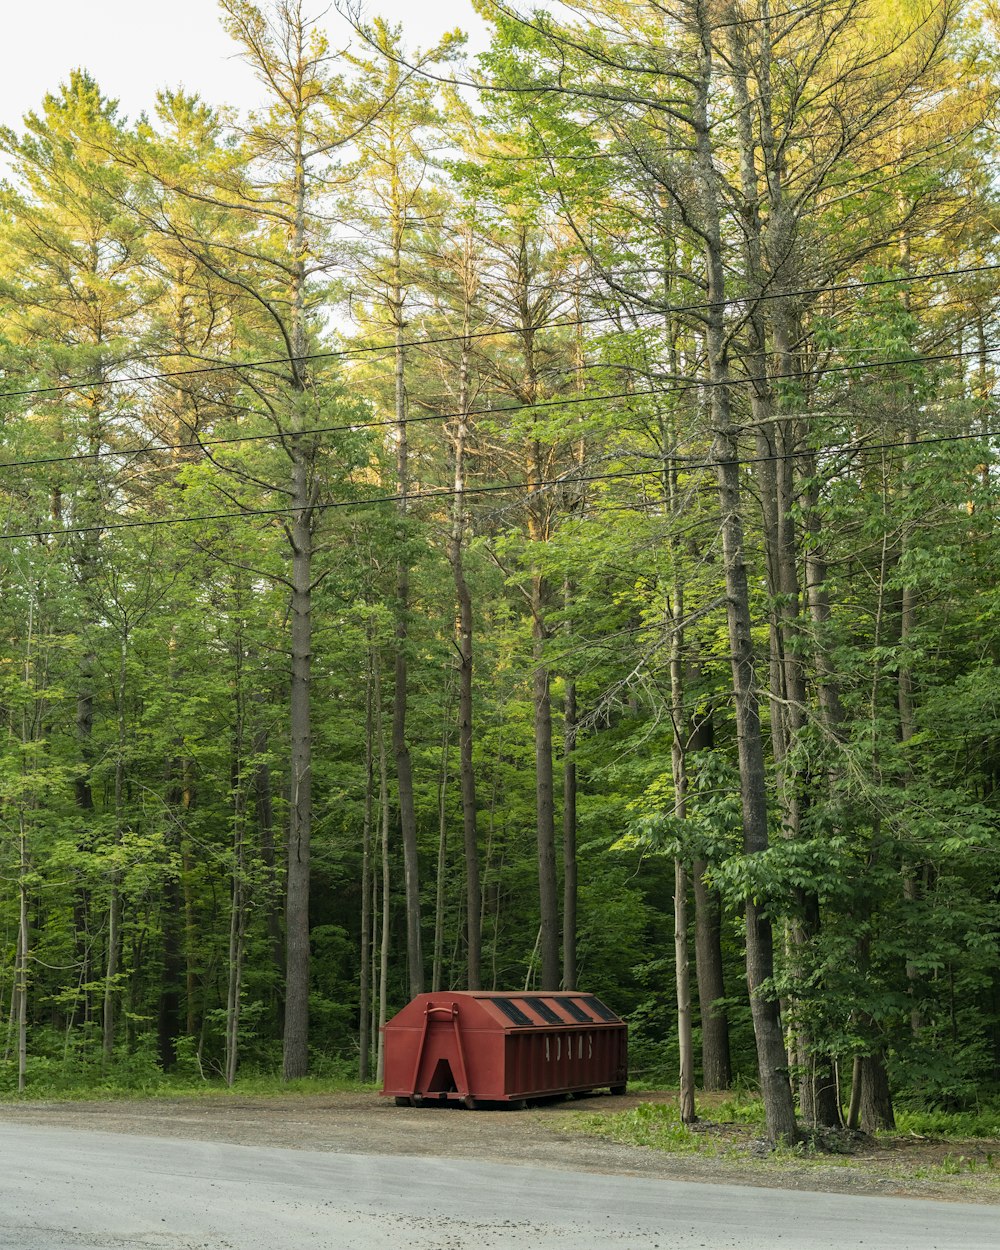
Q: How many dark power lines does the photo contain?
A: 3